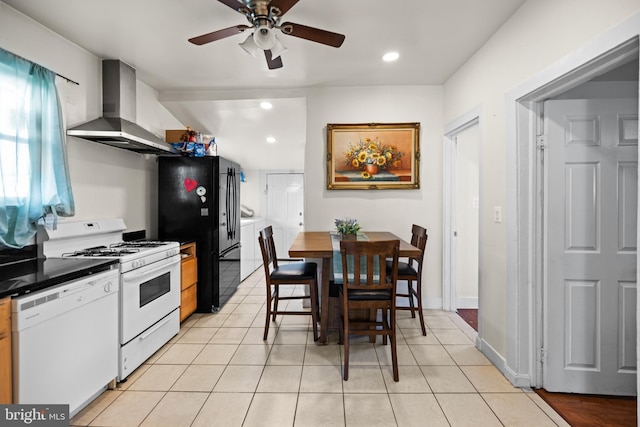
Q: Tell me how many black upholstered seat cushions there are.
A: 3